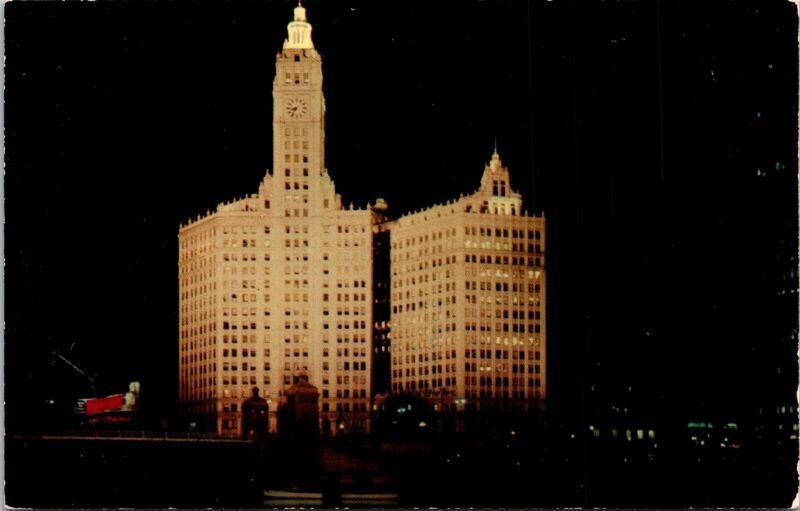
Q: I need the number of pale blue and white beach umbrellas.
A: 0